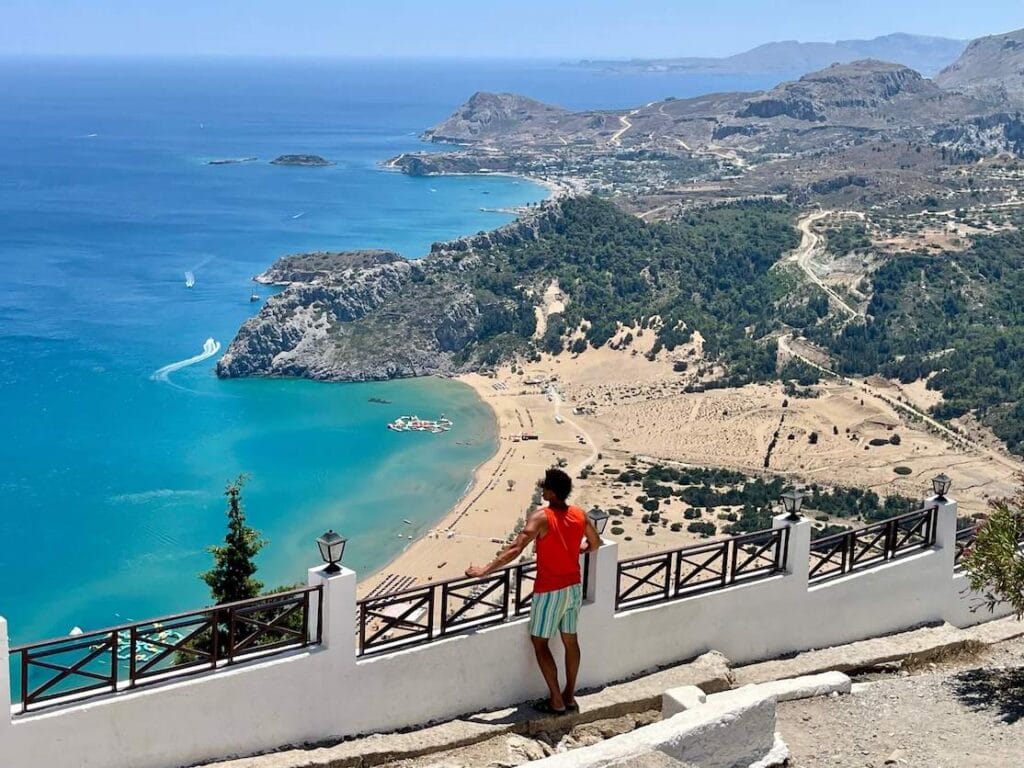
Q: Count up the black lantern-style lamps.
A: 4